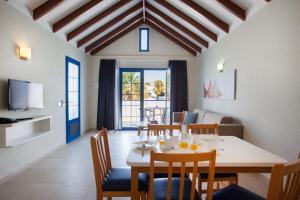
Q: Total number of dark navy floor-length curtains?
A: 2